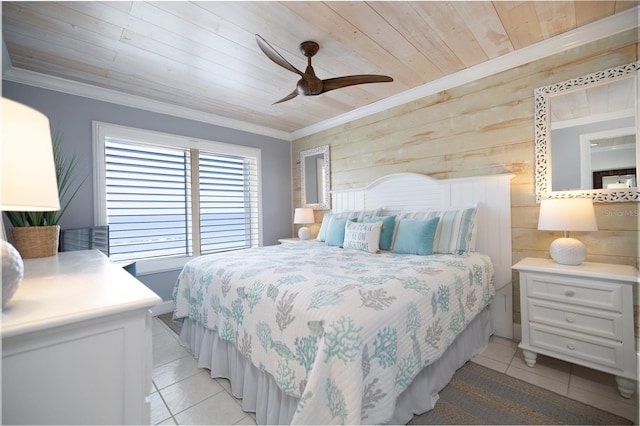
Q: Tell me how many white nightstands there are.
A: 2